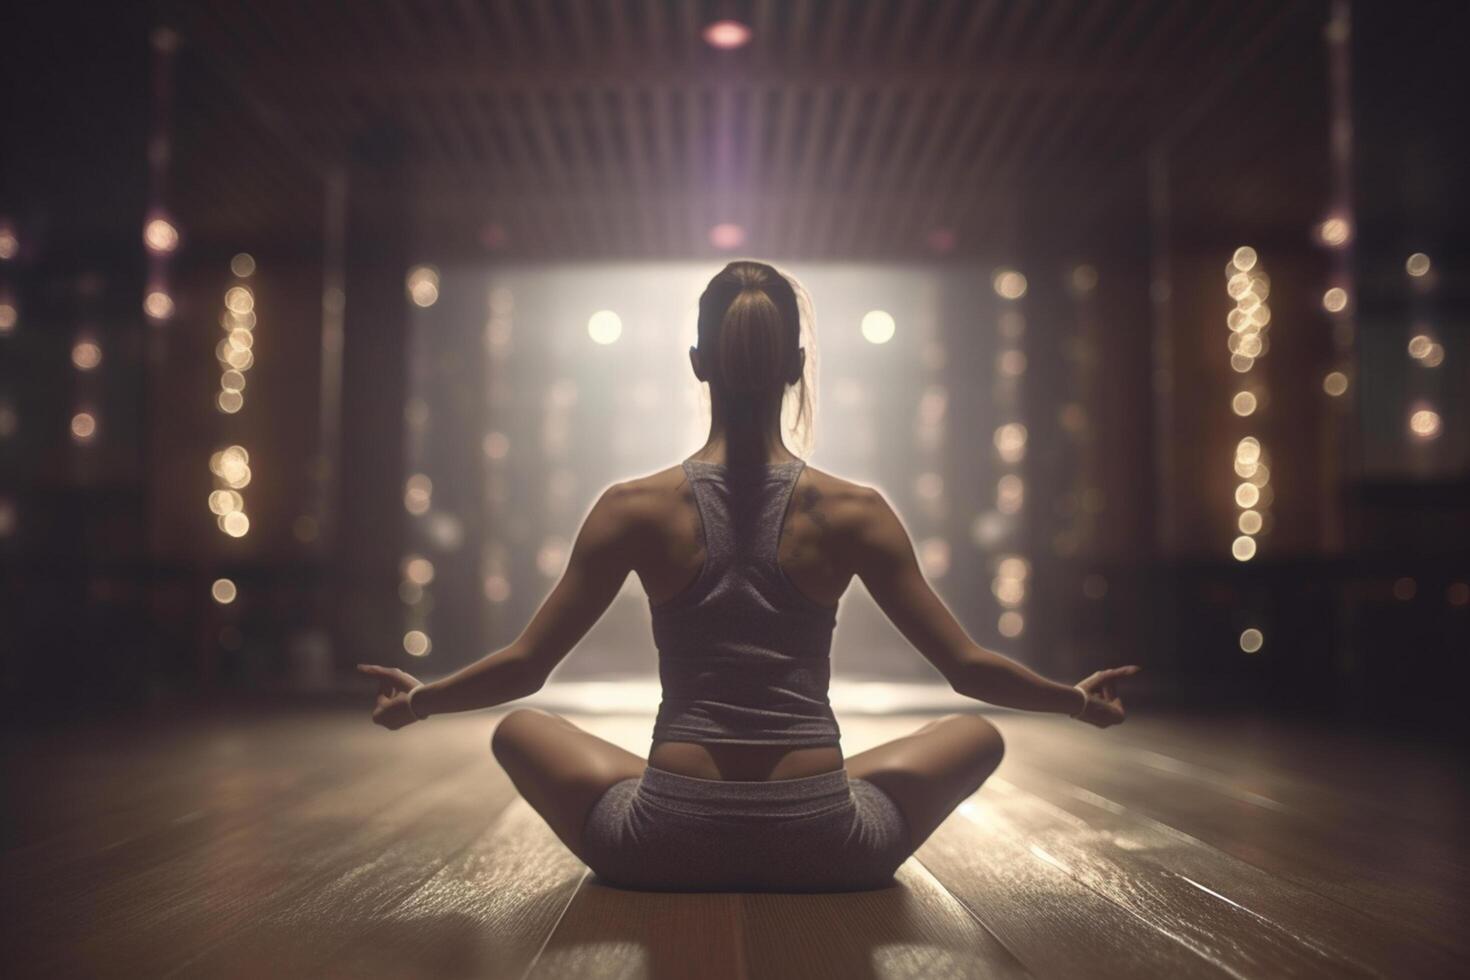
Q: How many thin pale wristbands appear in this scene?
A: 2